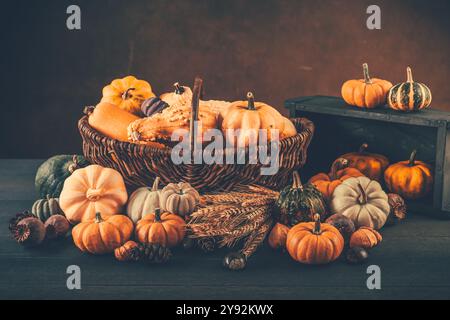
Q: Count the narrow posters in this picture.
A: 0